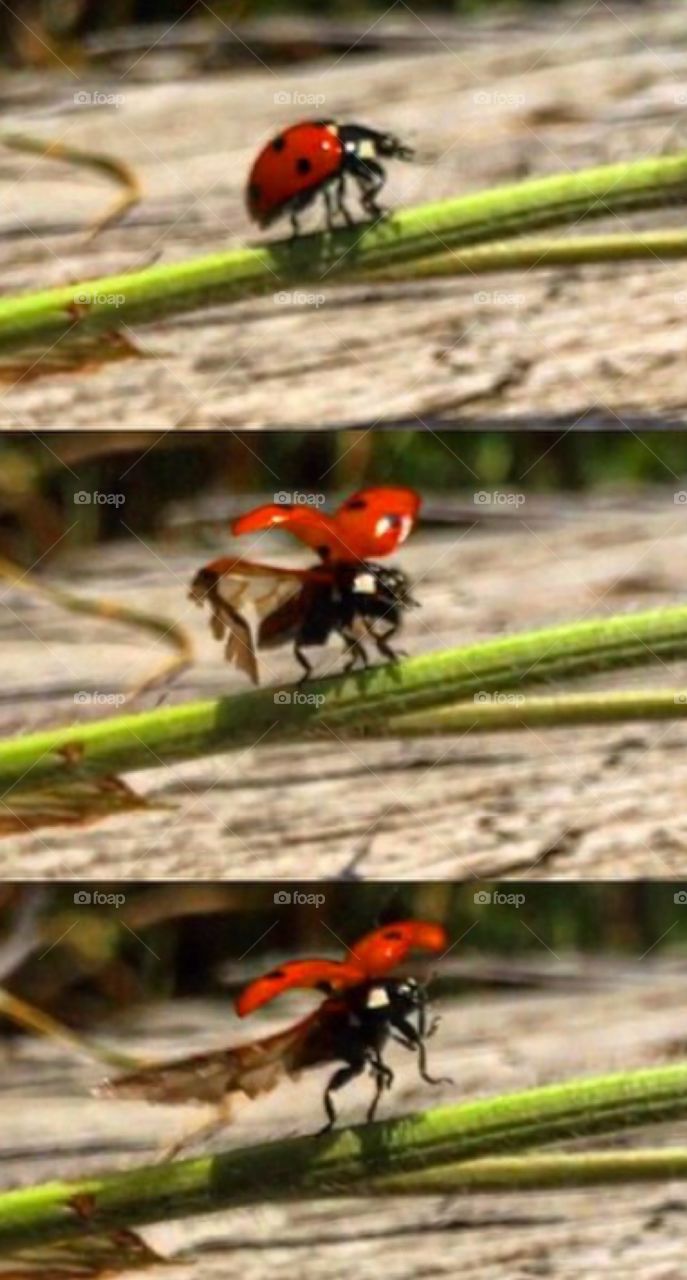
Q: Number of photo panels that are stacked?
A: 3